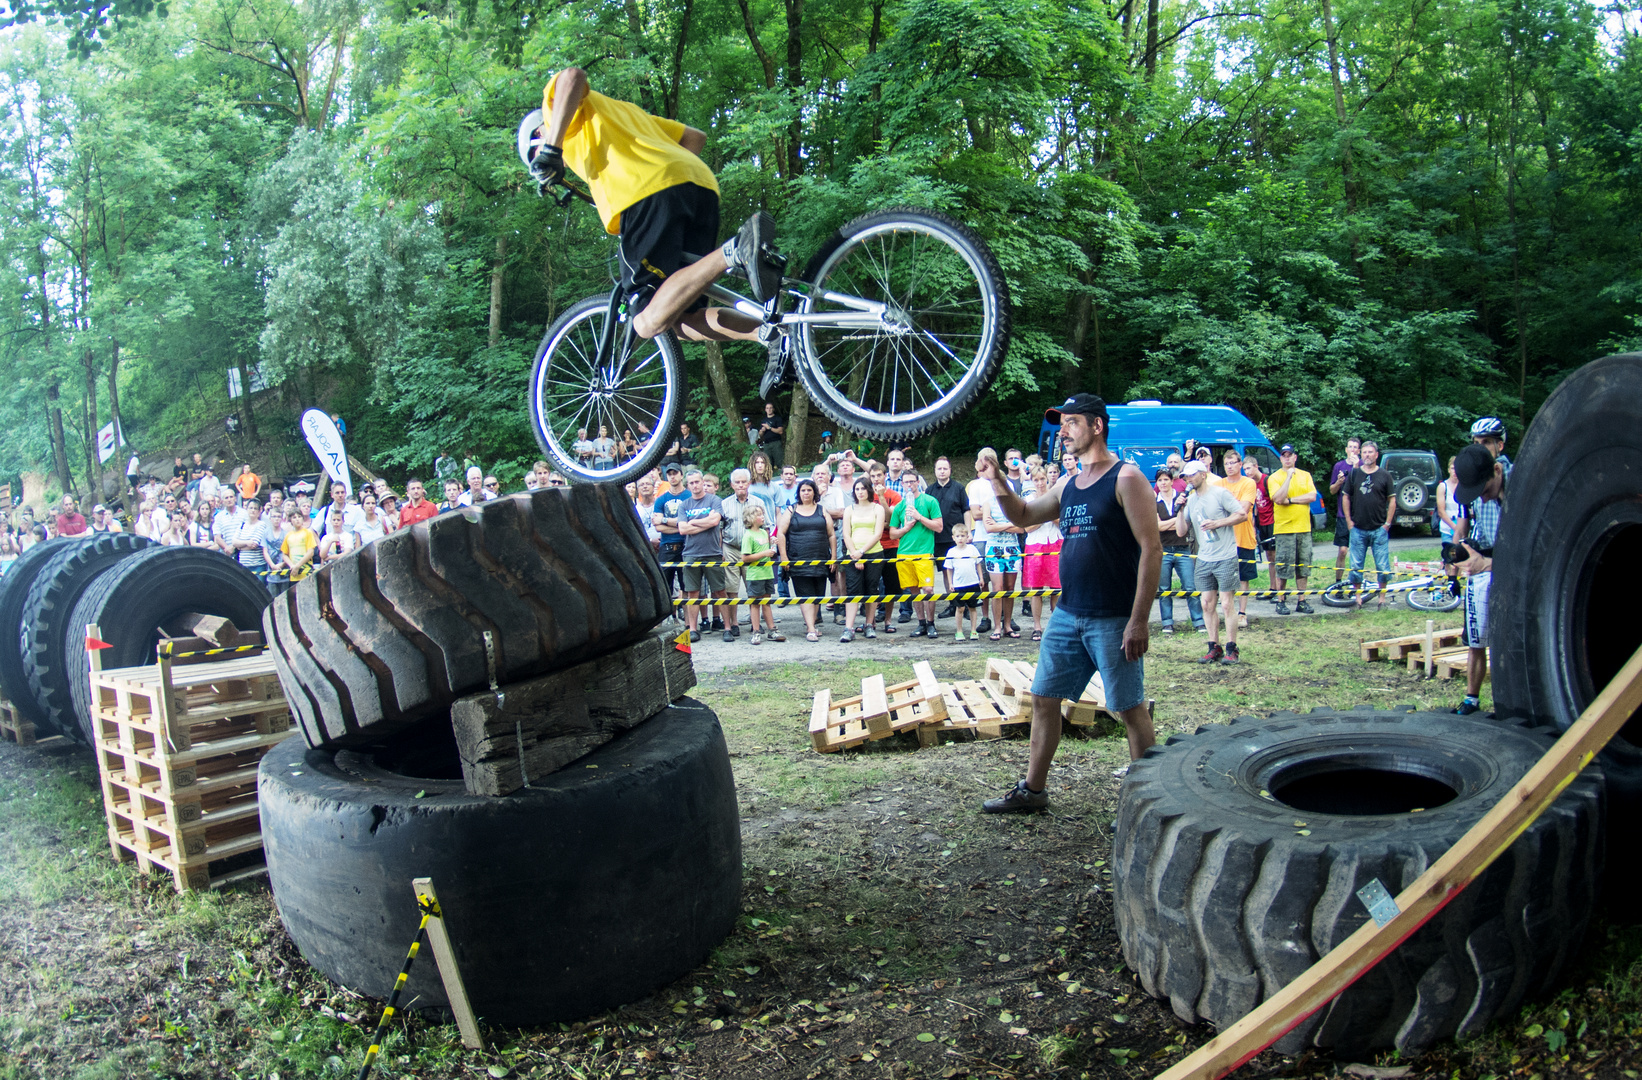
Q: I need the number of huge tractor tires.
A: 7